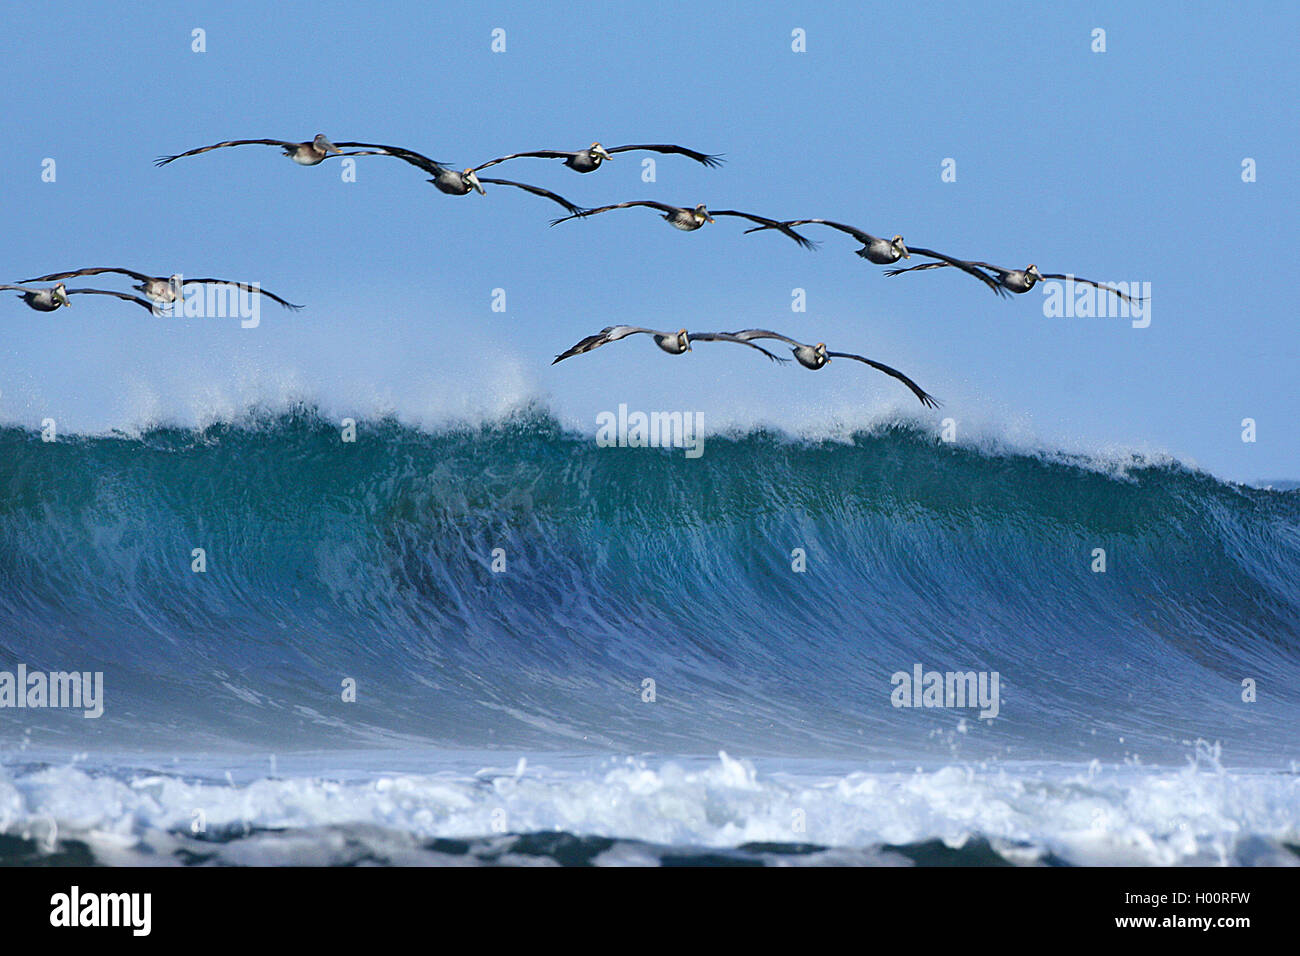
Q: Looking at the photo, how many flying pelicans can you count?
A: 10